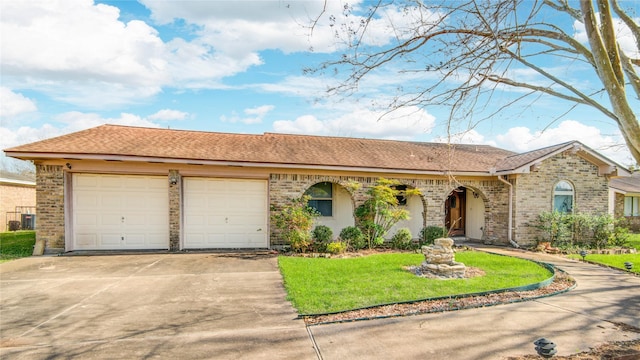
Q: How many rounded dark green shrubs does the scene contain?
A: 4